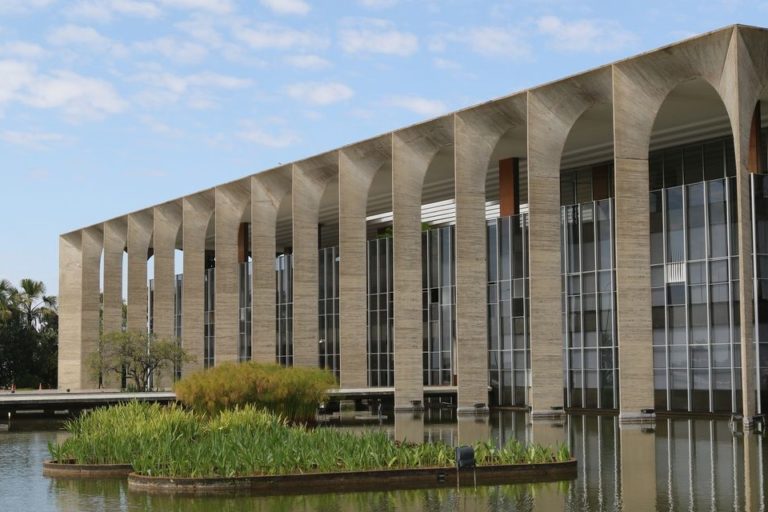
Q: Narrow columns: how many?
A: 15